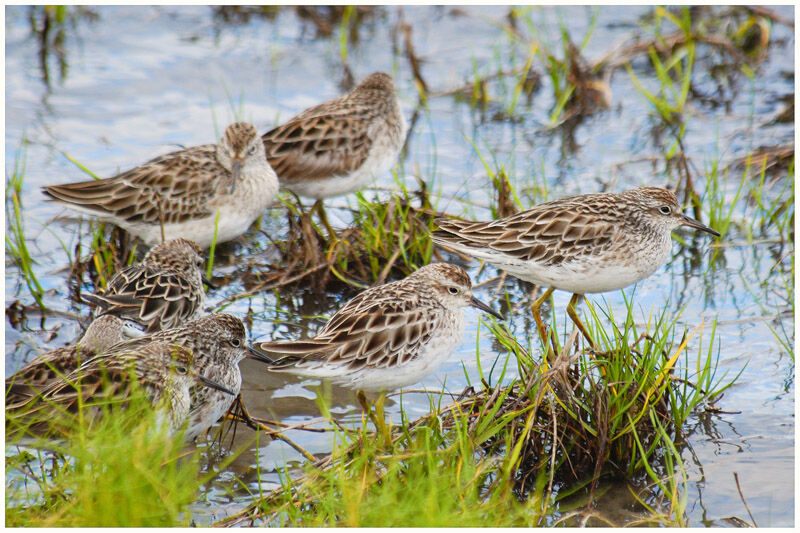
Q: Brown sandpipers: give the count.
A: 8